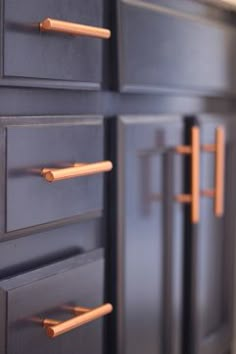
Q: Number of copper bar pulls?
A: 5